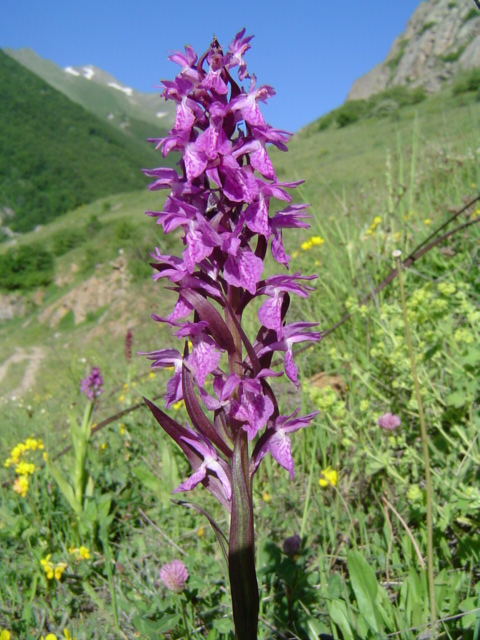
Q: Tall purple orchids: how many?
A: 1